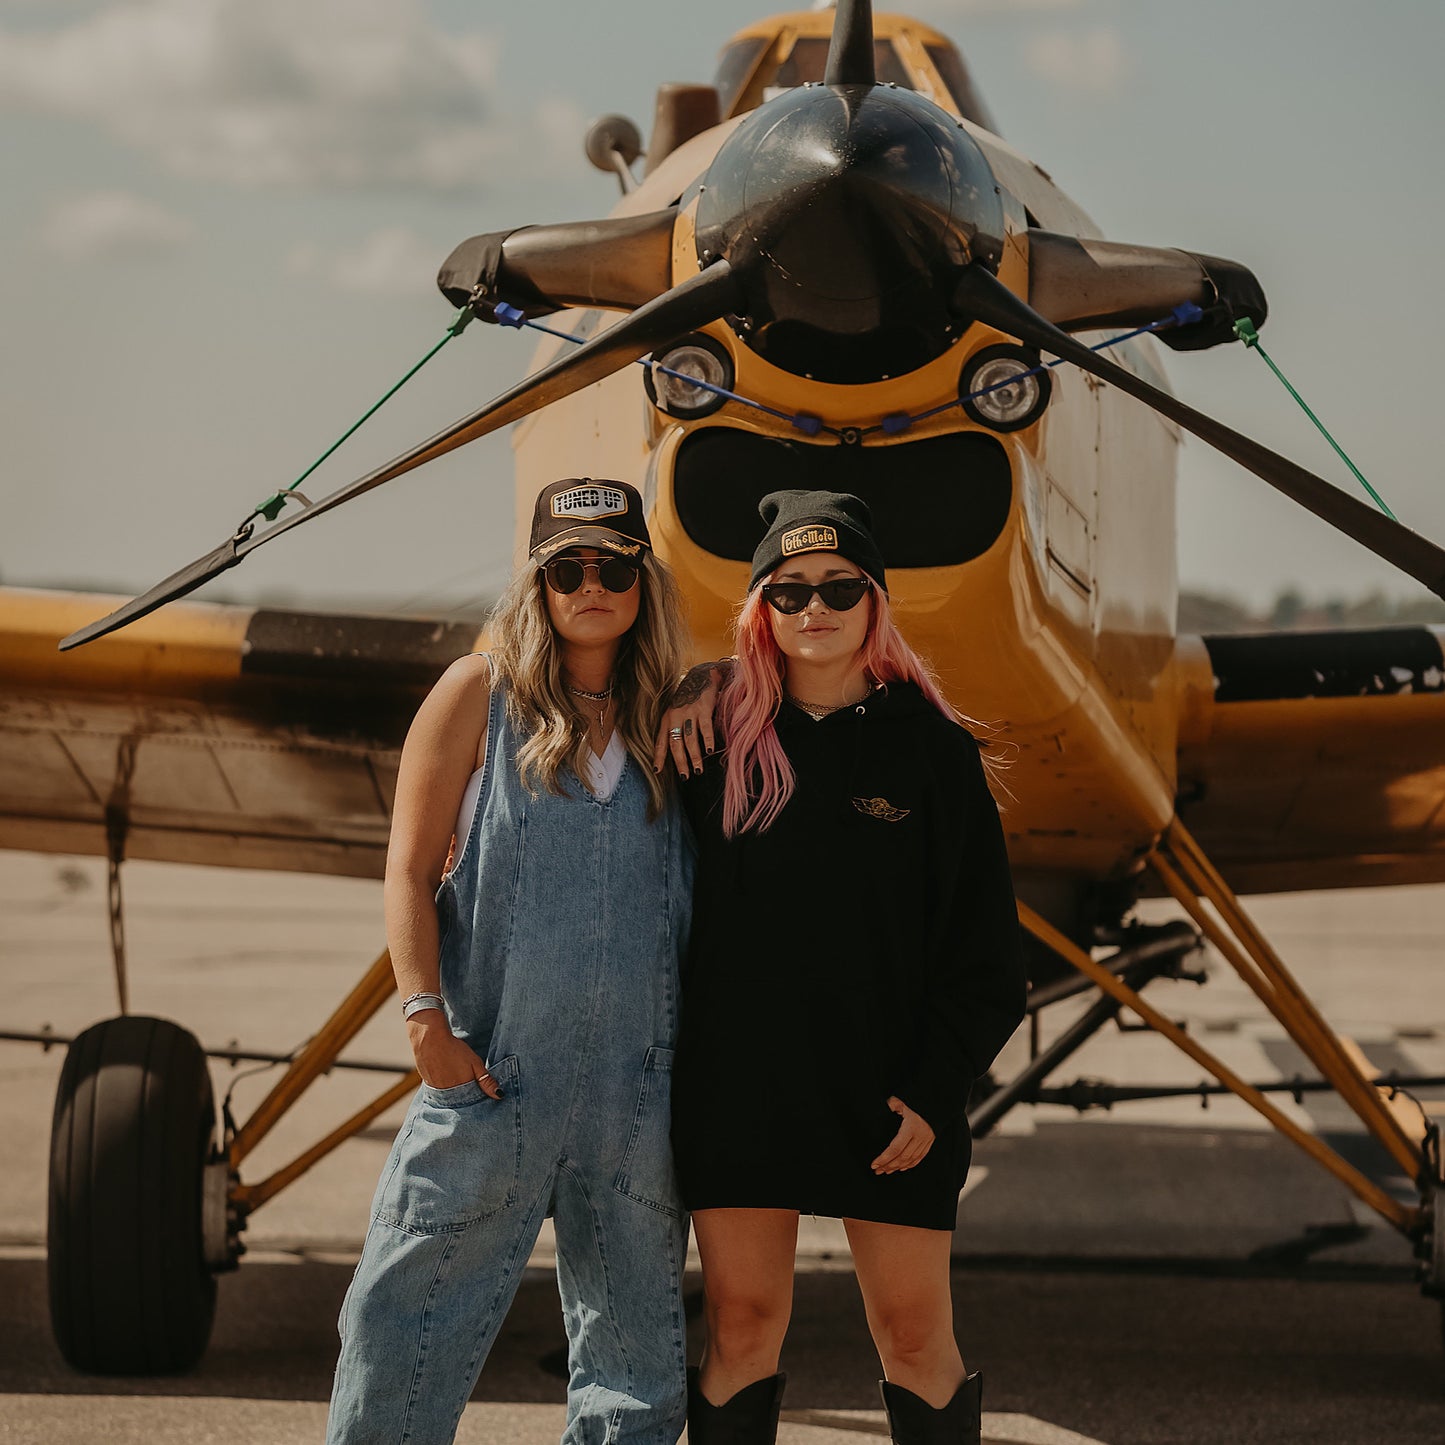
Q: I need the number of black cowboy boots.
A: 2